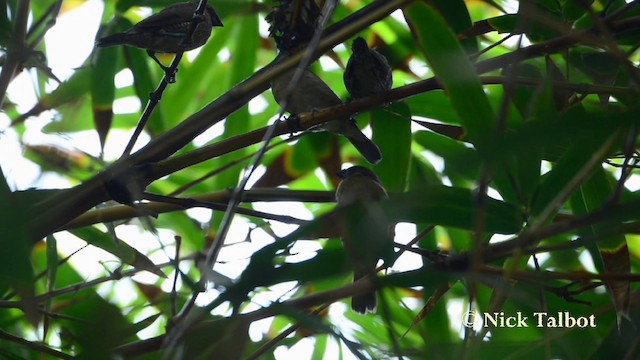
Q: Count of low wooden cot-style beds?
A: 0